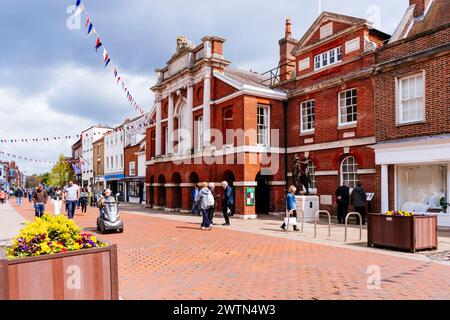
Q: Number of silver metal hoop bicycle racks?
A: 3